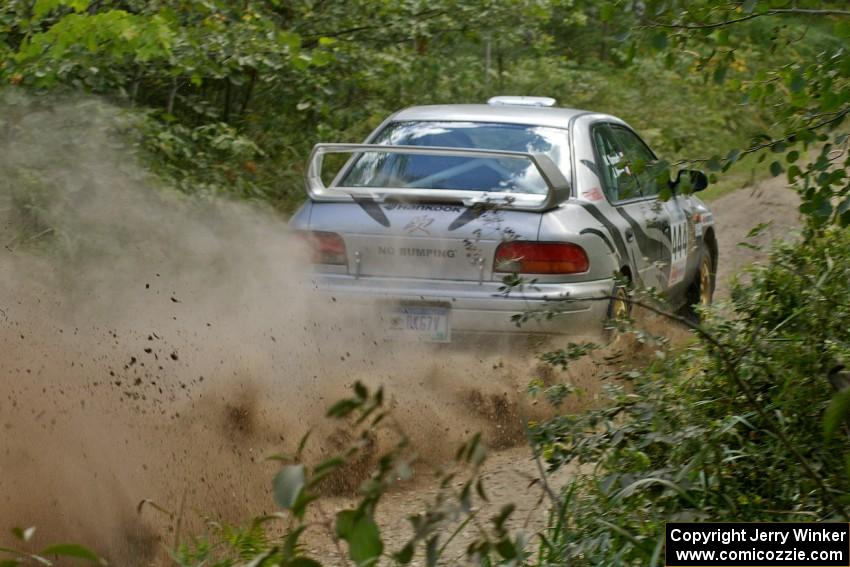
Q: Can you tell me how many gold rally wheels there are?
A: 2